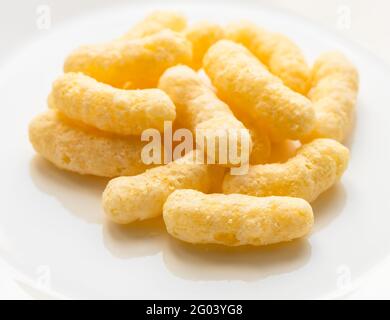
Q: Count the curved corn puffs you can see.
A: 12